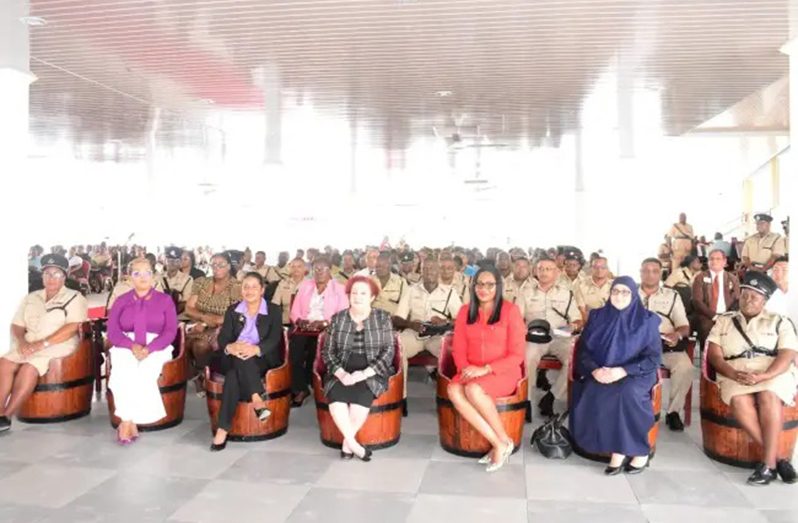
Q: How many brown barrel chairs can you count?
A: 7